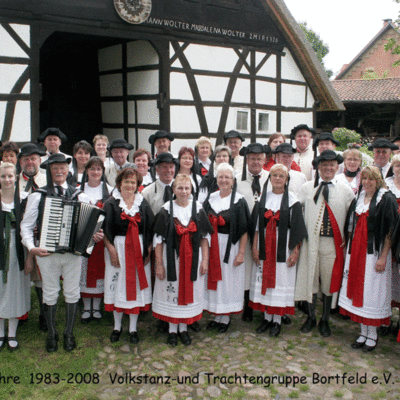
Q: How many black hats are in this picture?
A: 14